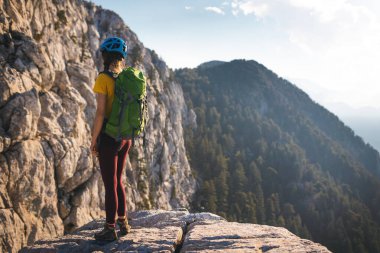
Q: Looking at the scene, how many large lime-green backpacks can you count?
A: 1